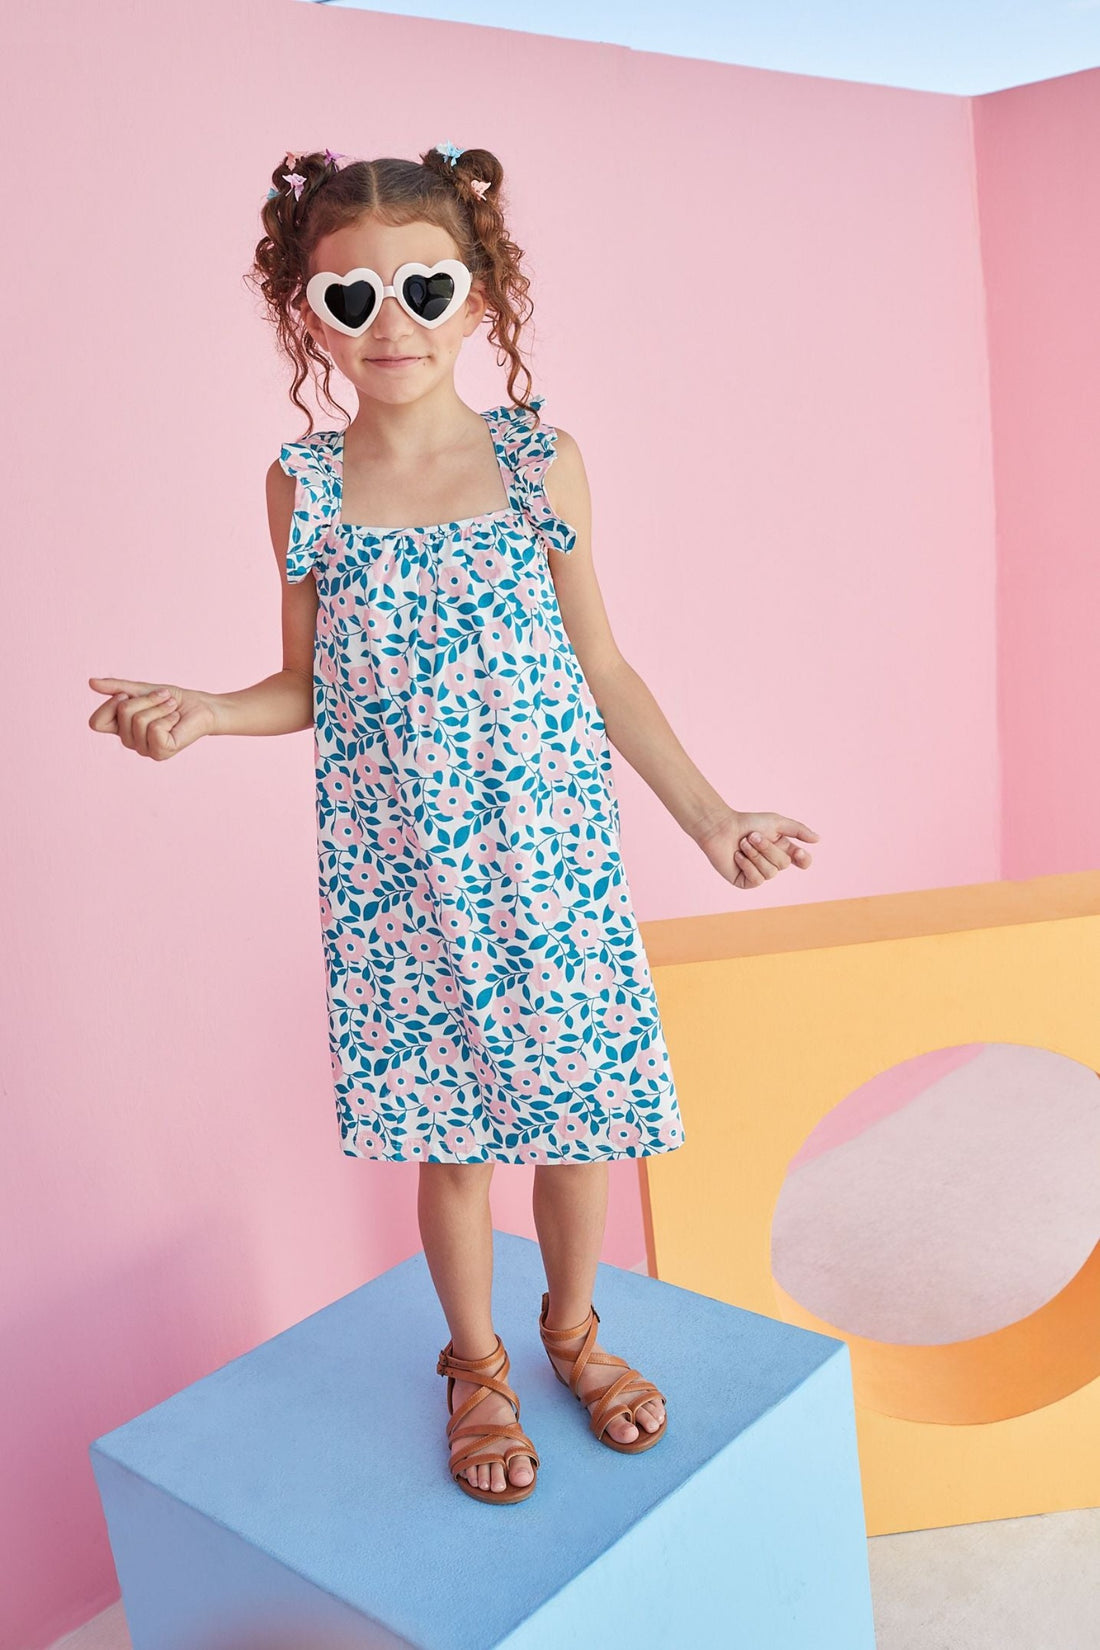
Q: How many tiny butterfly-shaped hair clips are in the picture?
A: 6